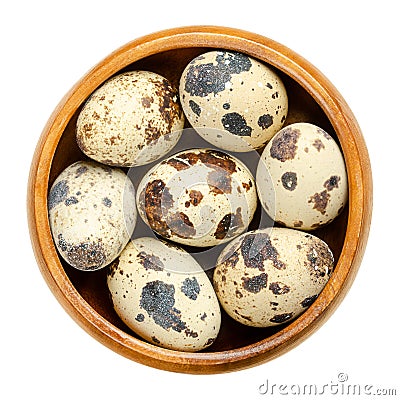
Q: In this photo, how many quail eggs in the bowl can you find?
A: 7